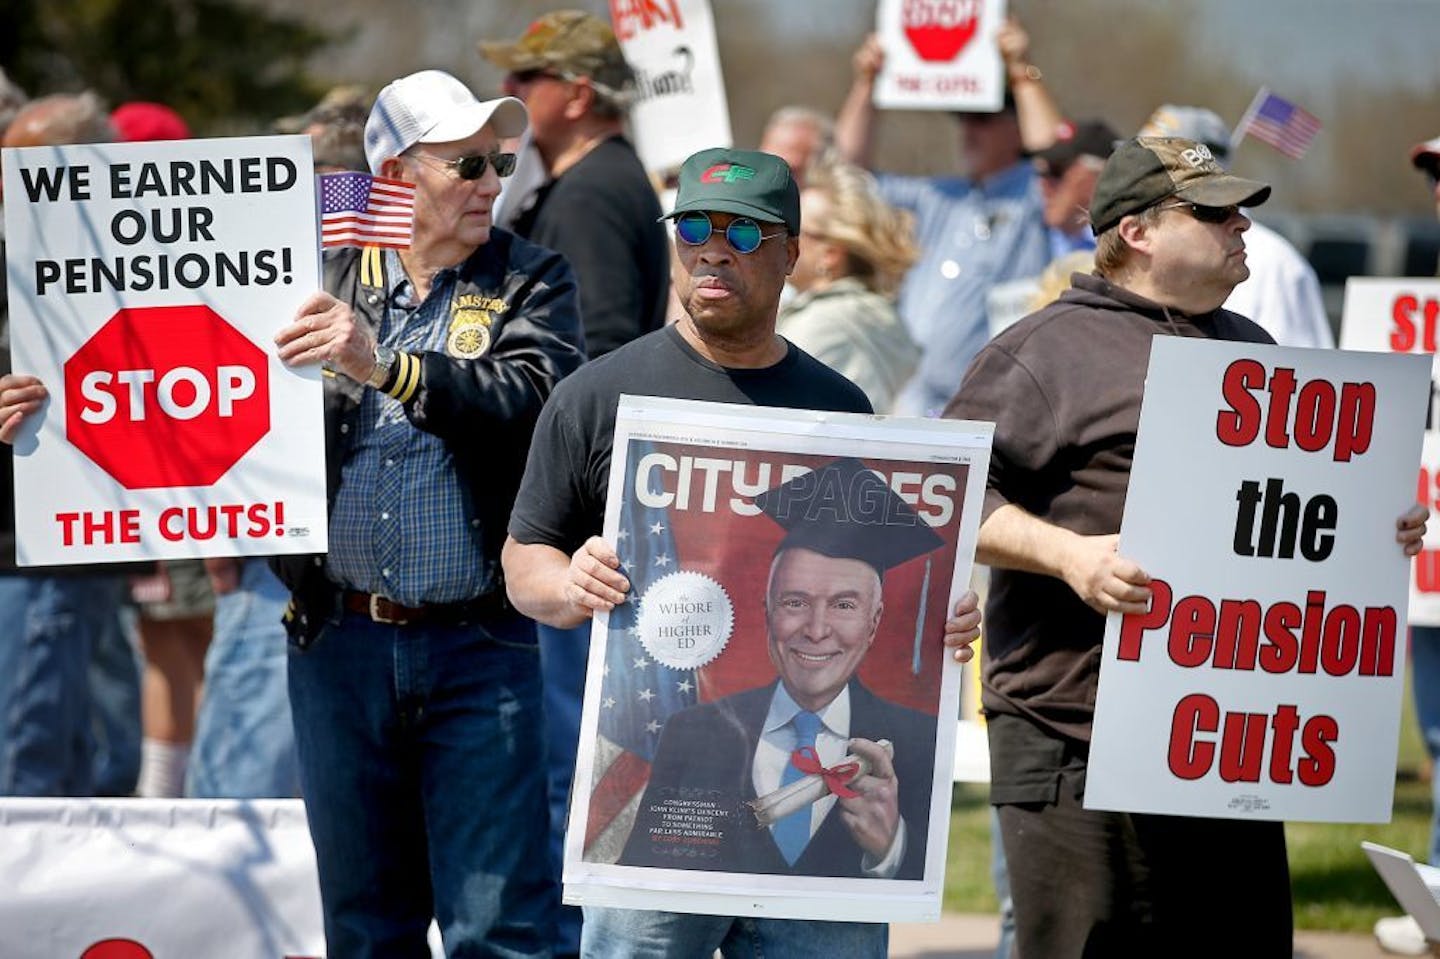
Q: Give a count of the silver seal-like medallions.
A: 1